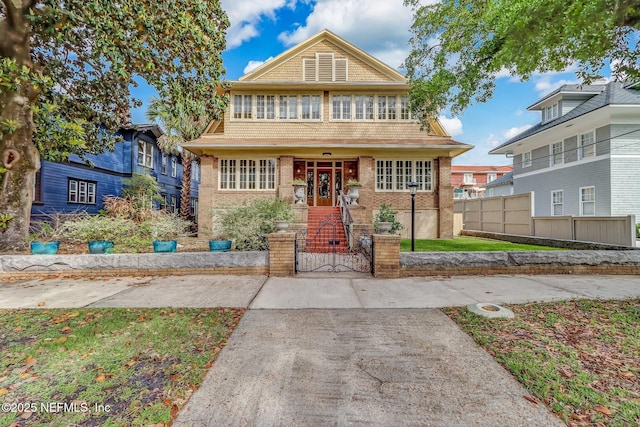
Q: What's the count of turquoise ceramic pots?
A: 4